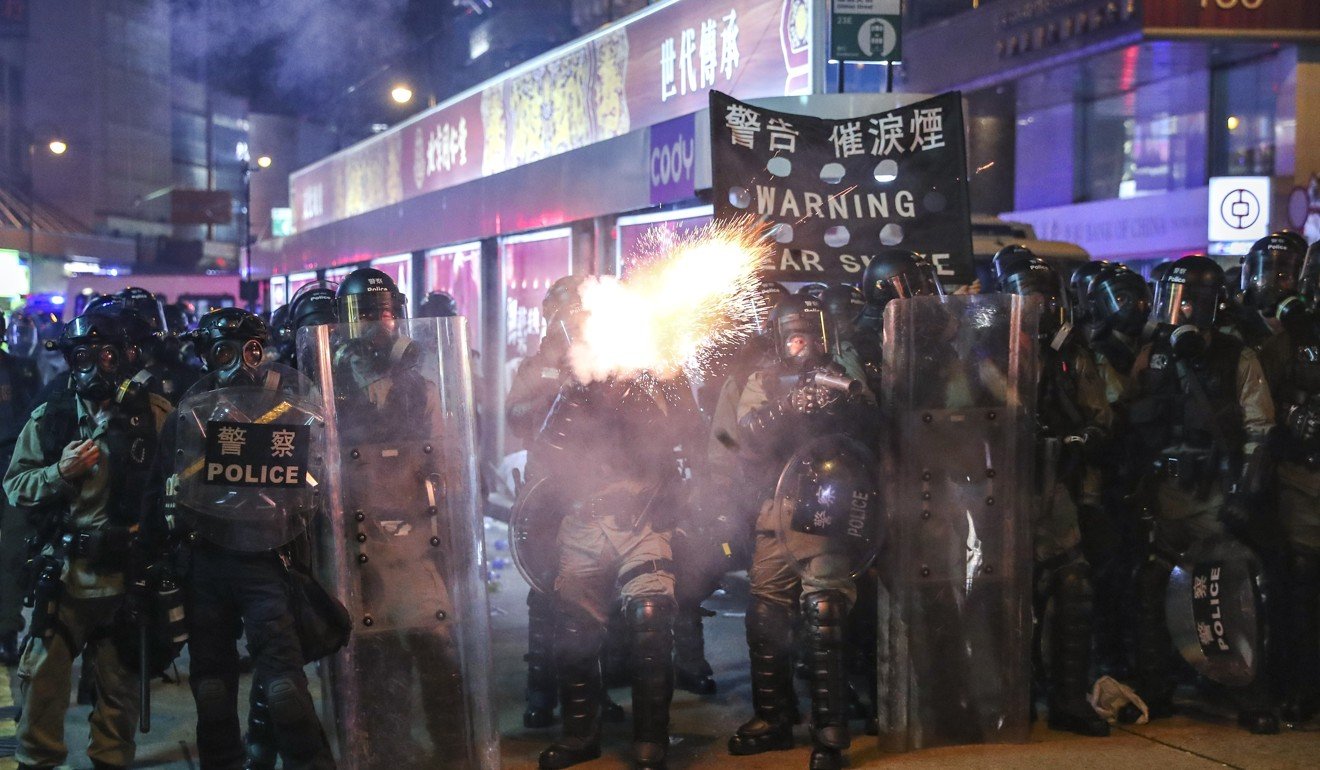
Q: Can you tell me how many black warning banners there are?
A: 1